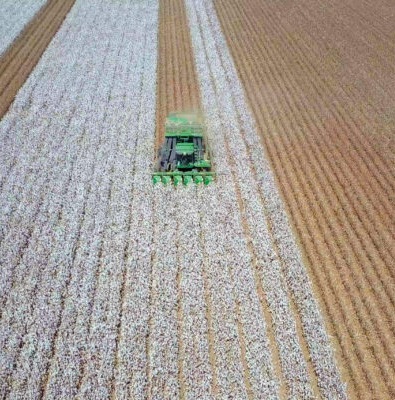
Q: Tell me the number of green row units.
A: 6